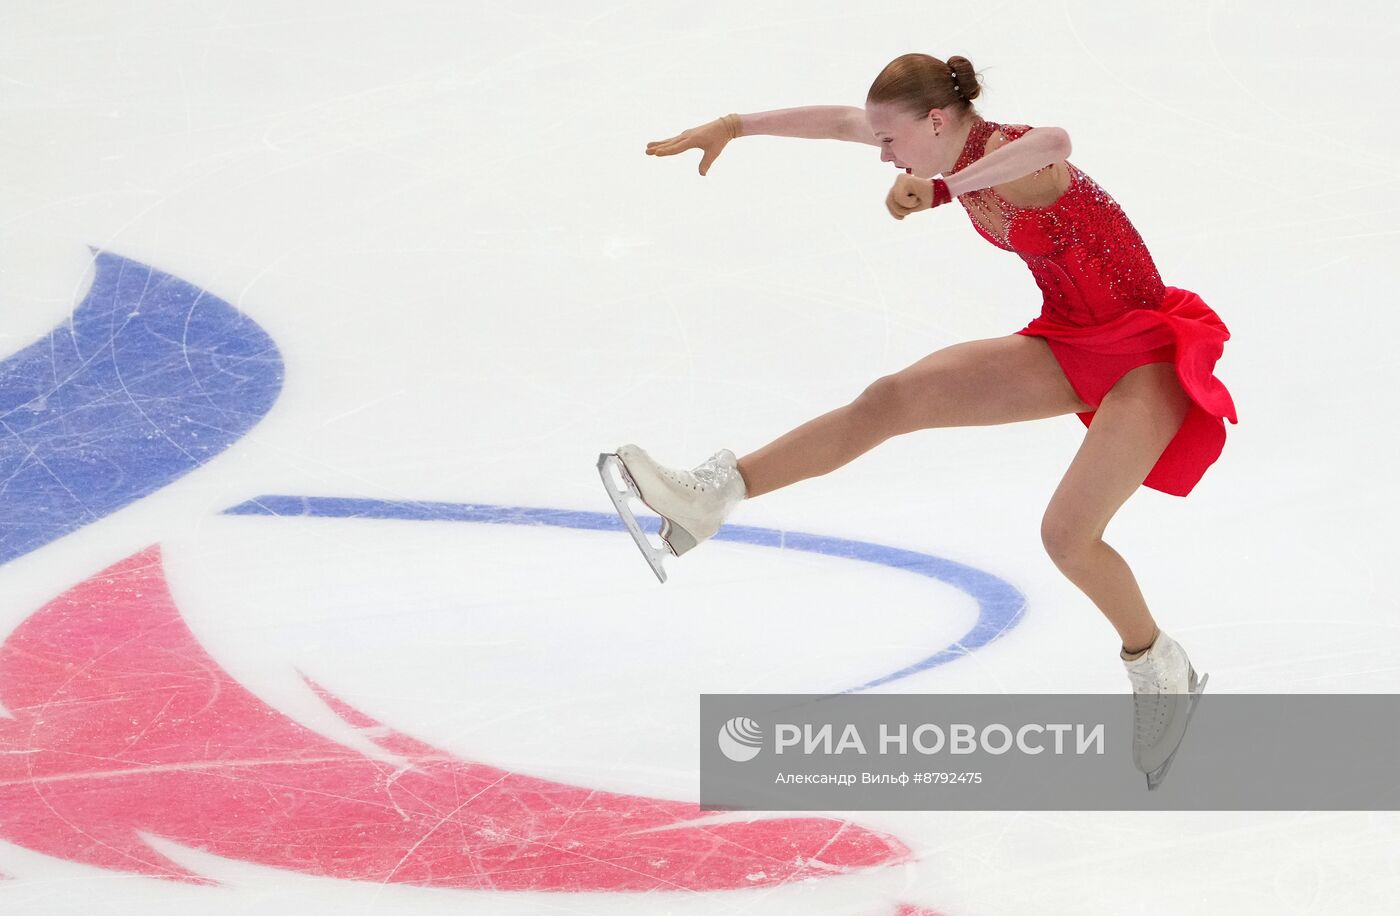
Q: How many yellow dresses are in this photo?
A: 0